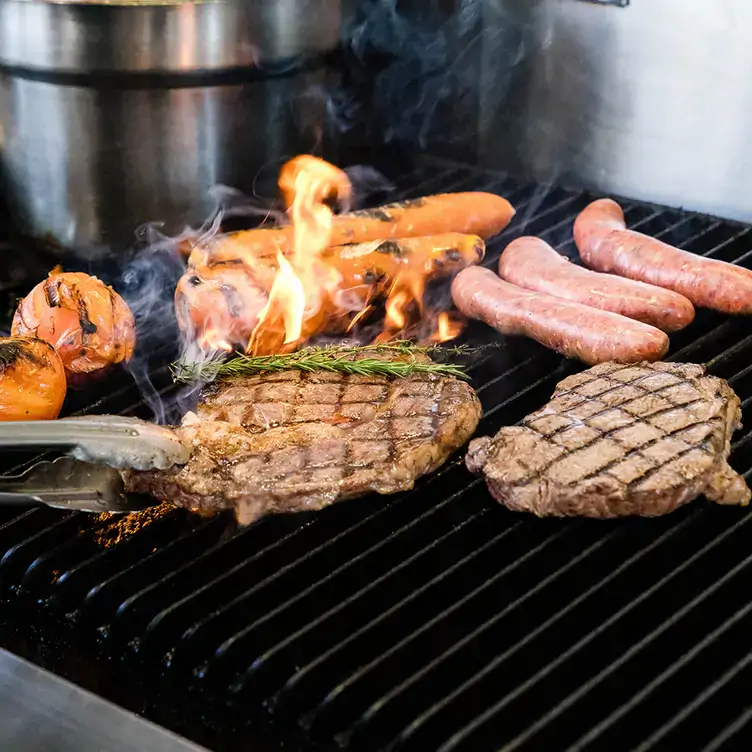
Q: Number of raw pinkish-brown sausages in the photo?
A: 3